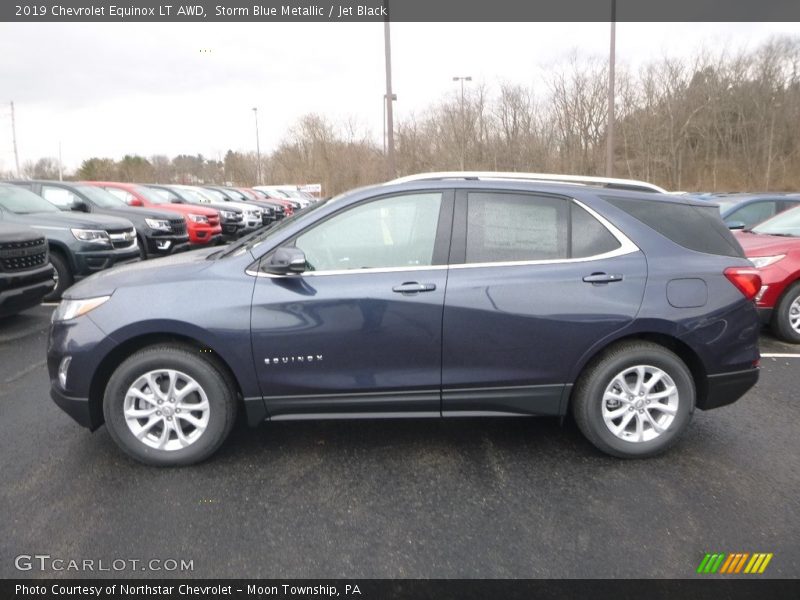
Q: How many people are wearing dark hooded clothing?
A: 0